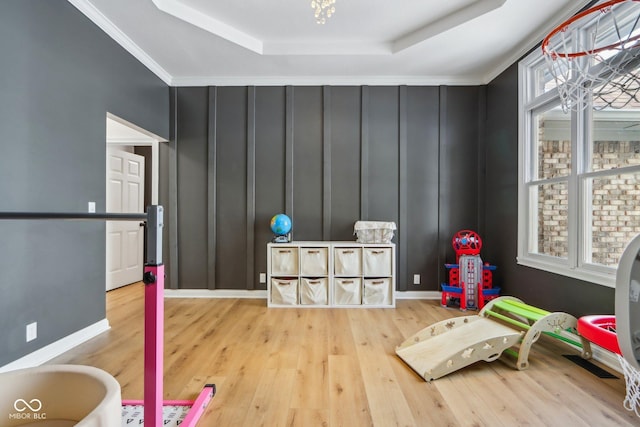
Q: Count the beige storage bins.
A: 8